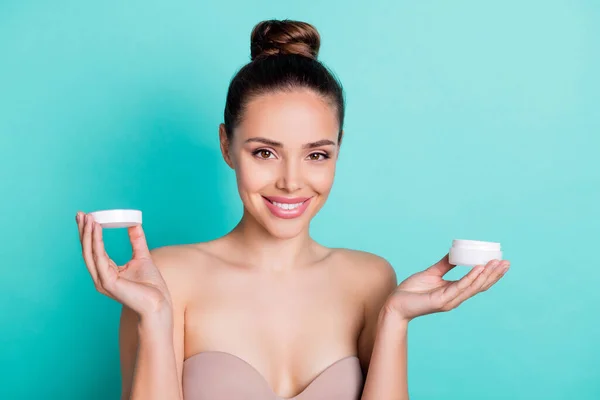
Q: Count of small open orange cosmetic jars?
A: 0